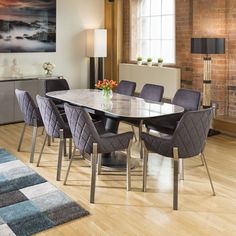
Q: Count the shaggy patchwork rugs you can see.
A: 1